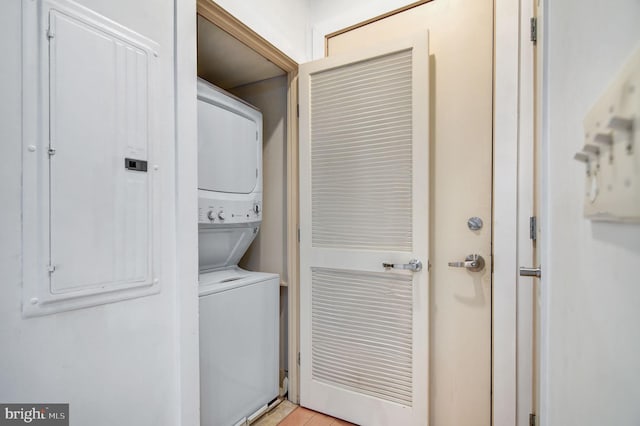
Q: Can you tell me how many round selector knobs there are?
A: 3